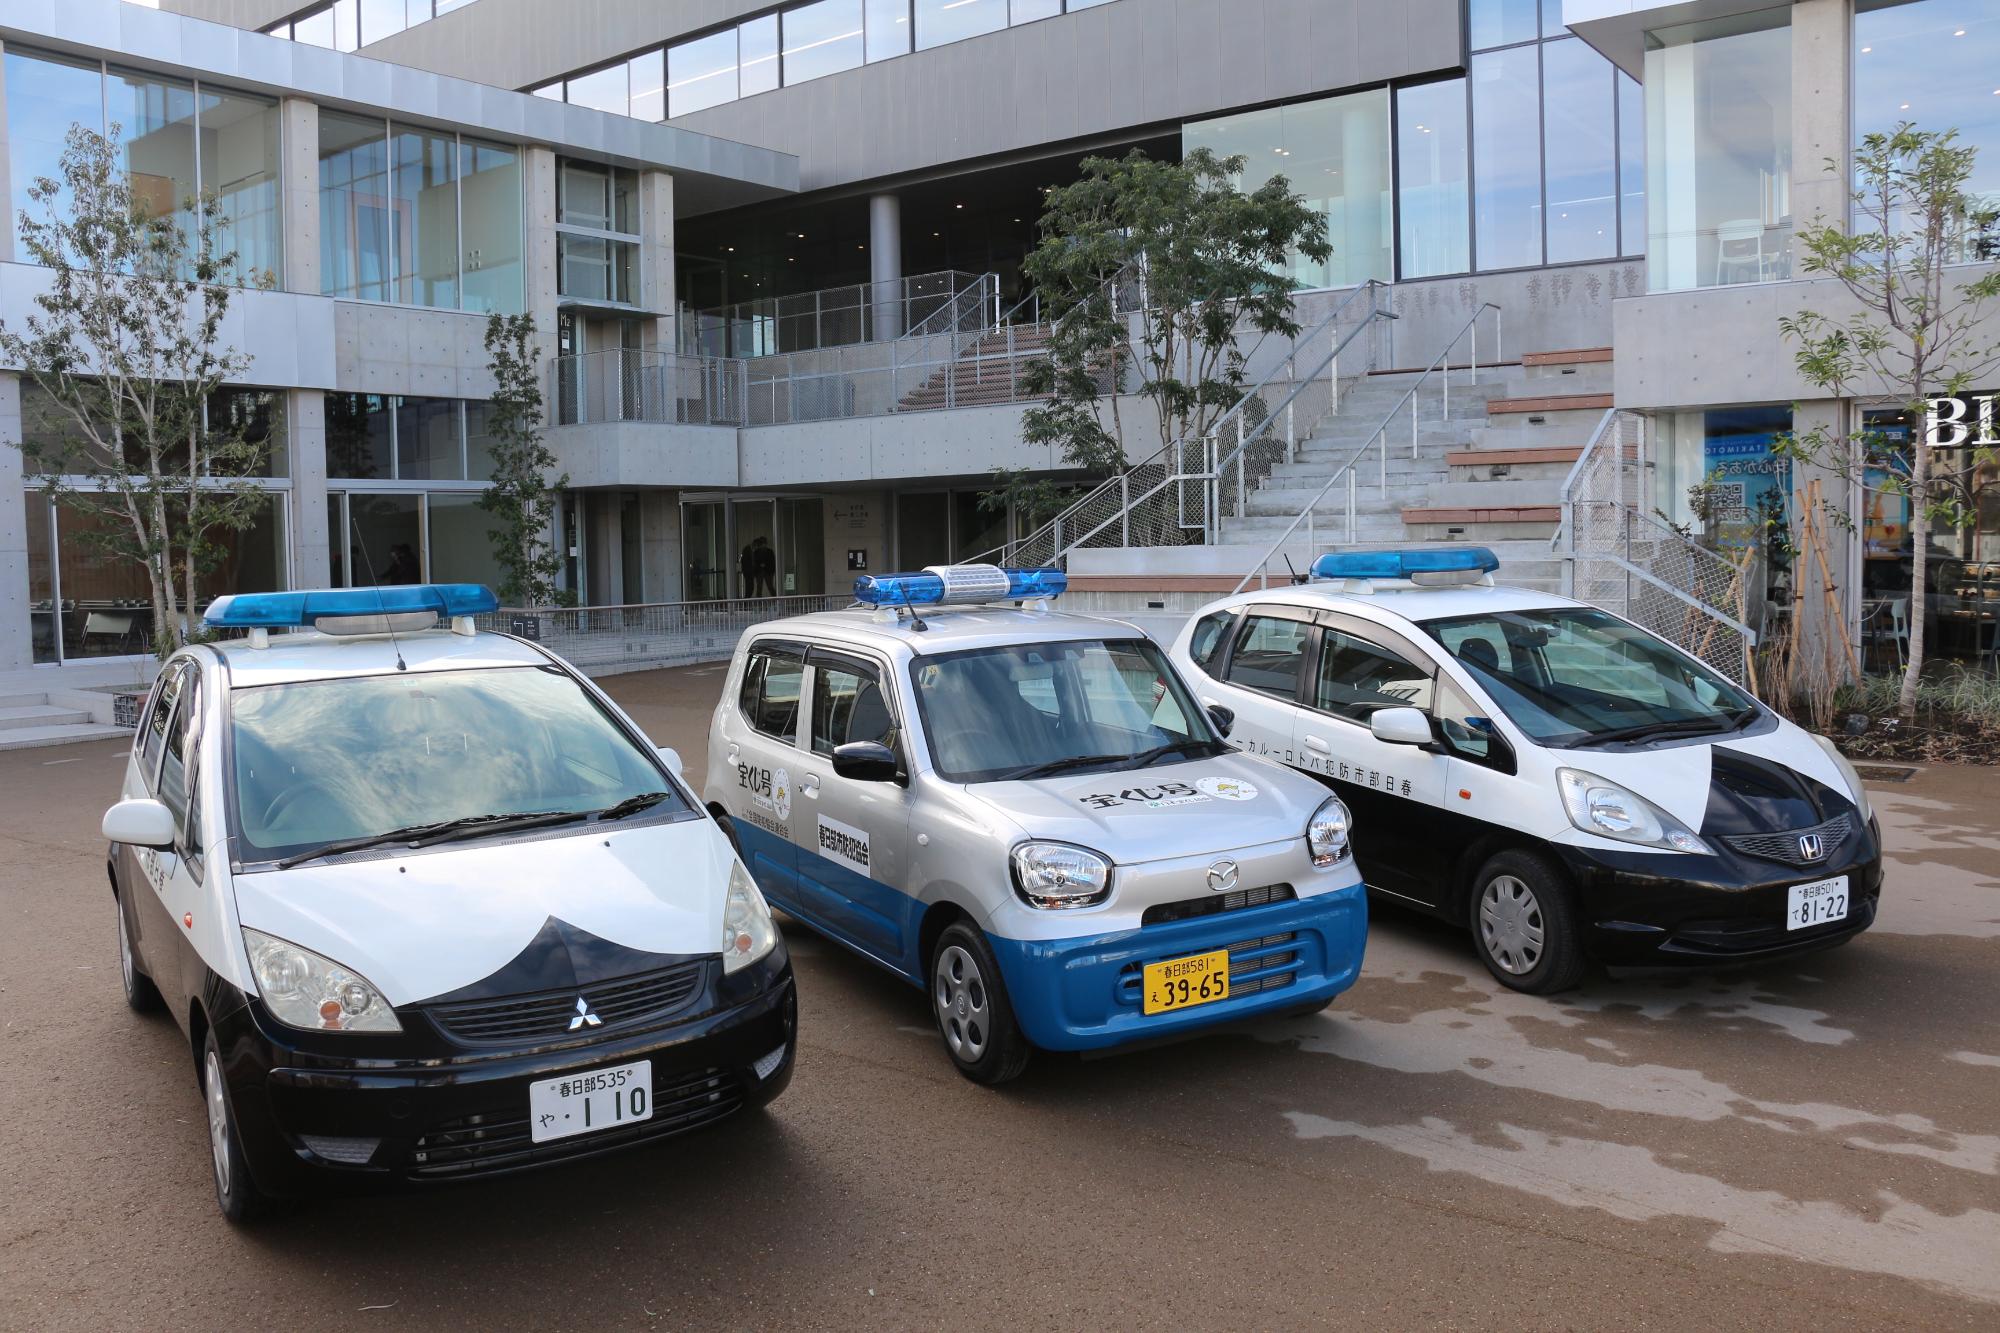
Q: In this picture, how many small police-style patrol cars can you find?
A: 3